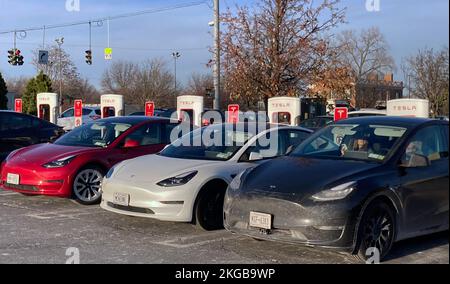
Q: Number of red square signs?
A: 5